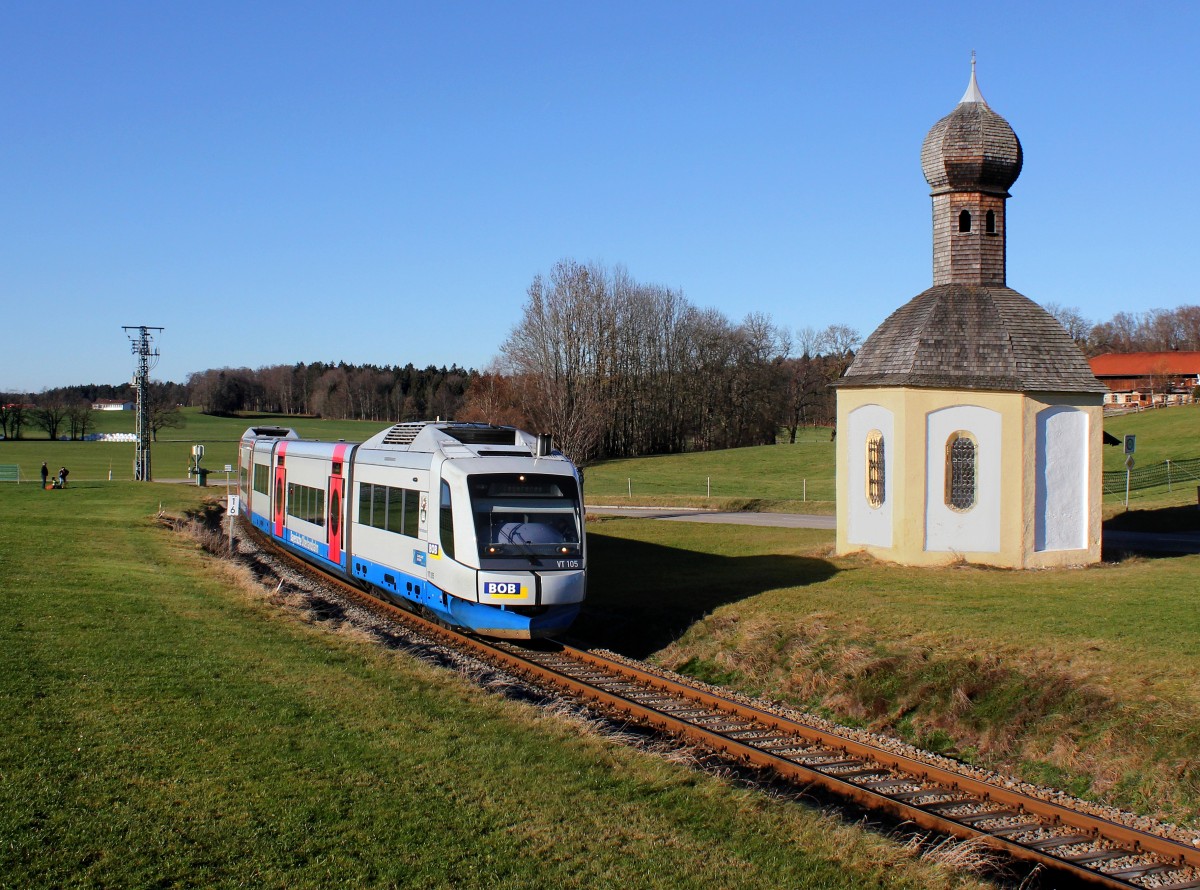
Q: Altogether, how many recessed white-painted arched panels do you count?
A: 3